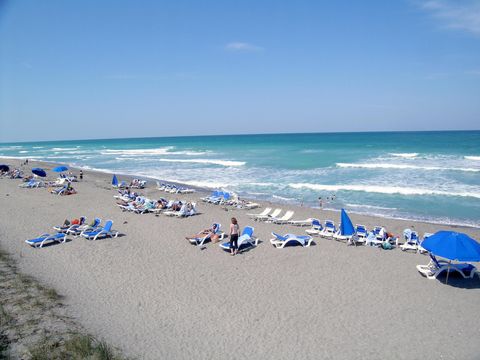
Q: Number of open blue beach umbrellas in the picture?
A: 4